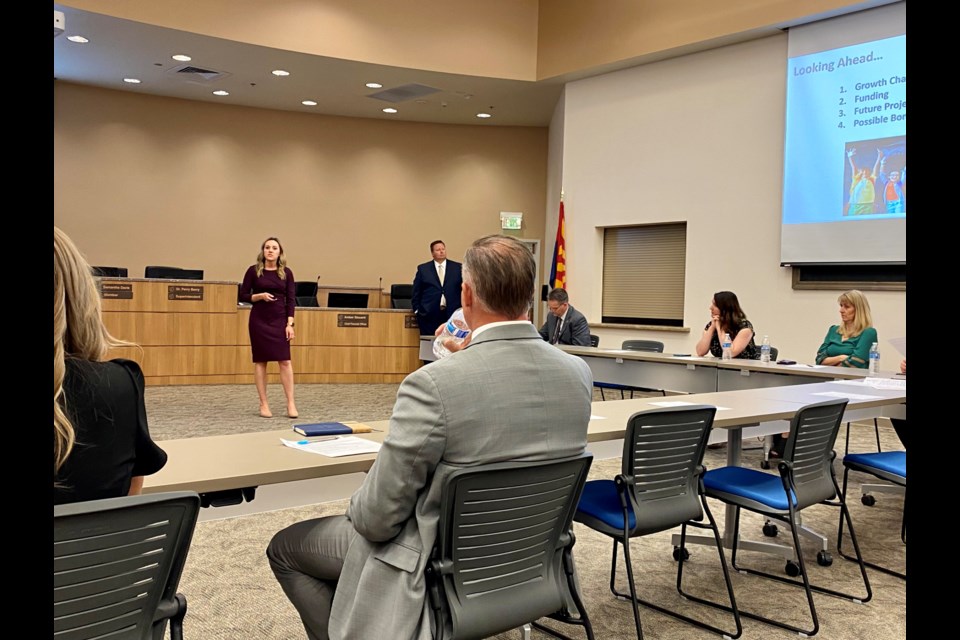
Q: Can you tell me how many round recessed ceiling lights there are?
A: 9